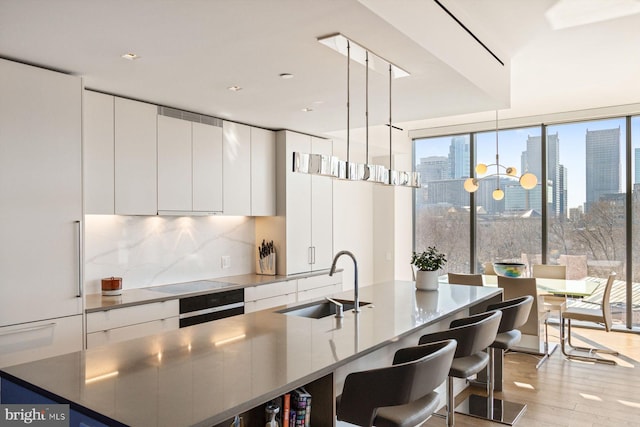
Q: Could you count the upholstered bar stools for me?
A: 3